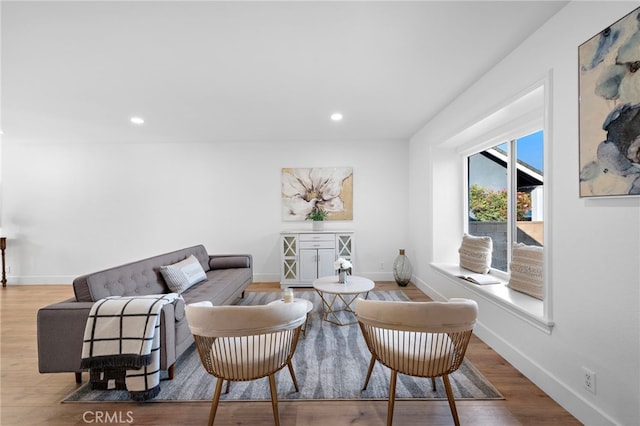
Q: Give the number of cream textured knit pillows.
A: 2